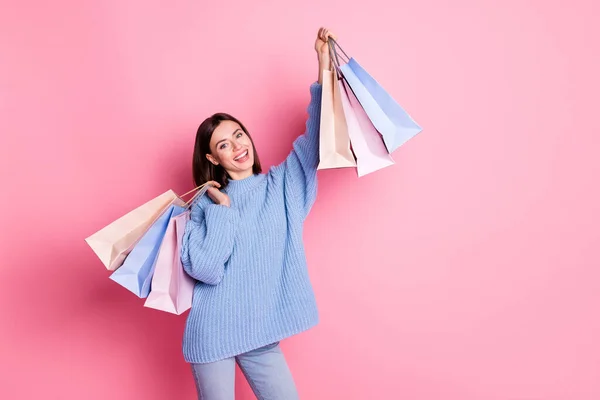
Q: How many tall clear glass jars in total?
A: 0